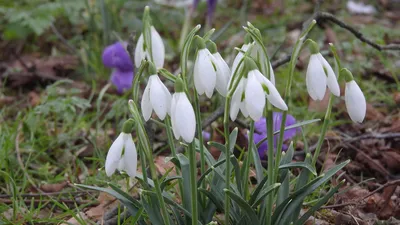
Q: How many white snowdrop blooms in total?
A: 11